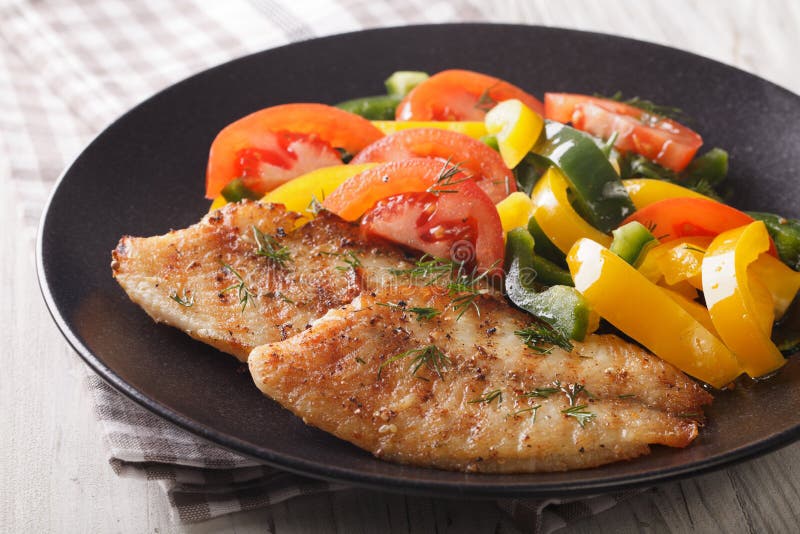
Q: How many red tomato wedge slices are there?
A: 6